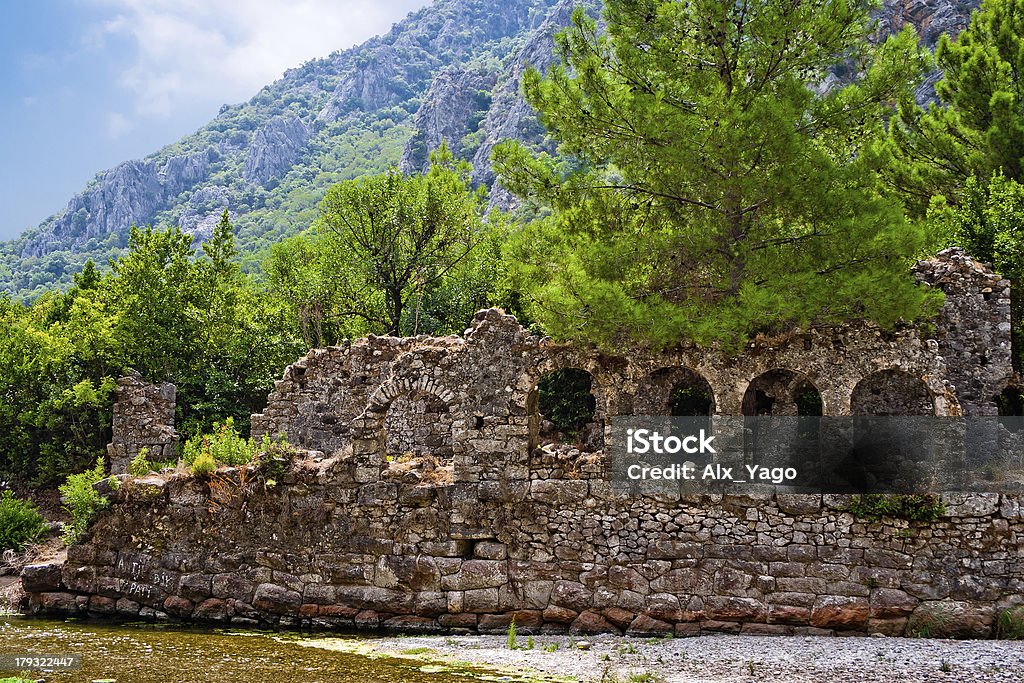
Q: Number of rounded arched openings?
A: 5